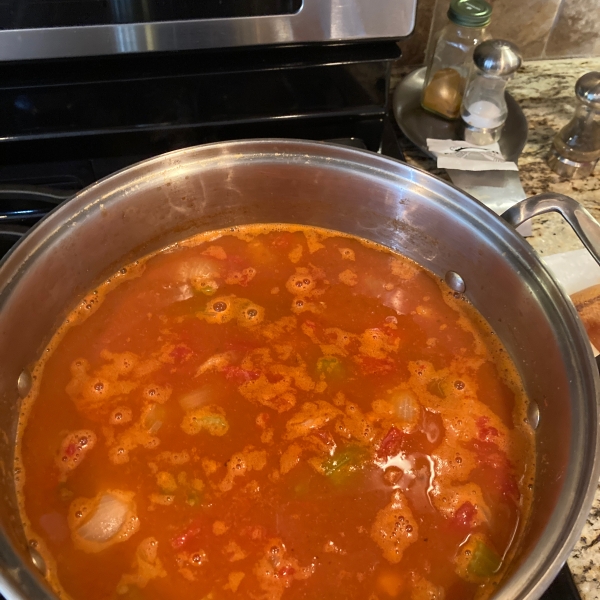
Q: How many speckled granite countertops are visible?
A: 1